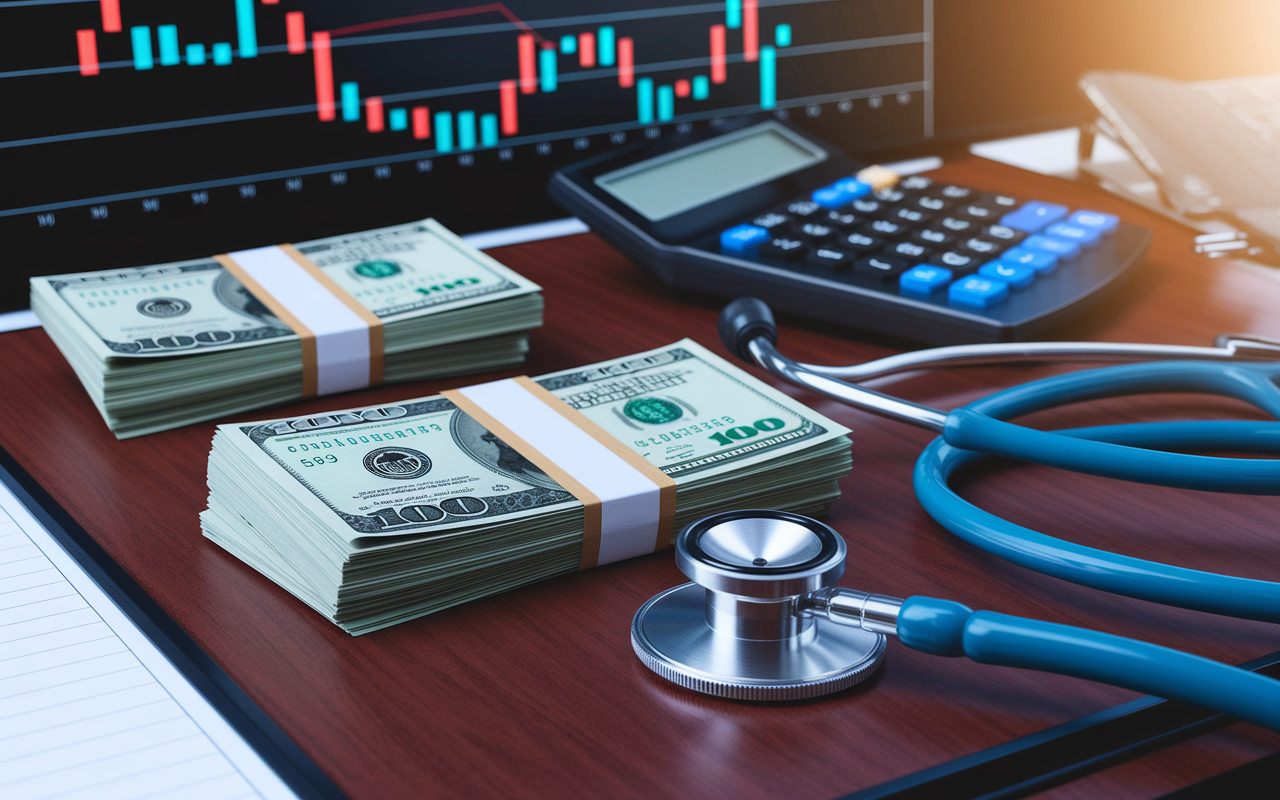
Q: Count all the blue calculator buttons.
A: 11